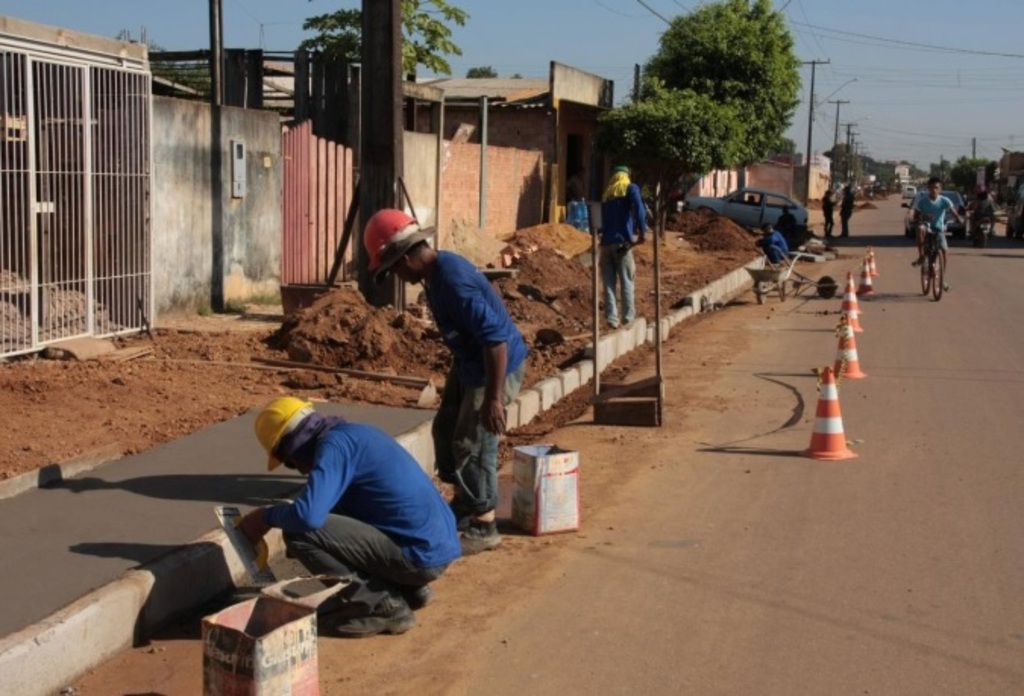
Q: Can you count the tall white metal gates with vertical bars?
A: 1